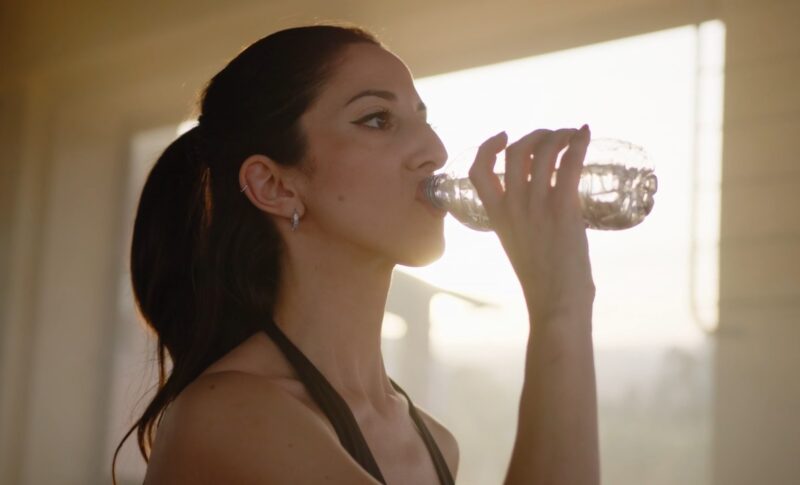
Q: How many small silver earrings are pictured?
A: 2